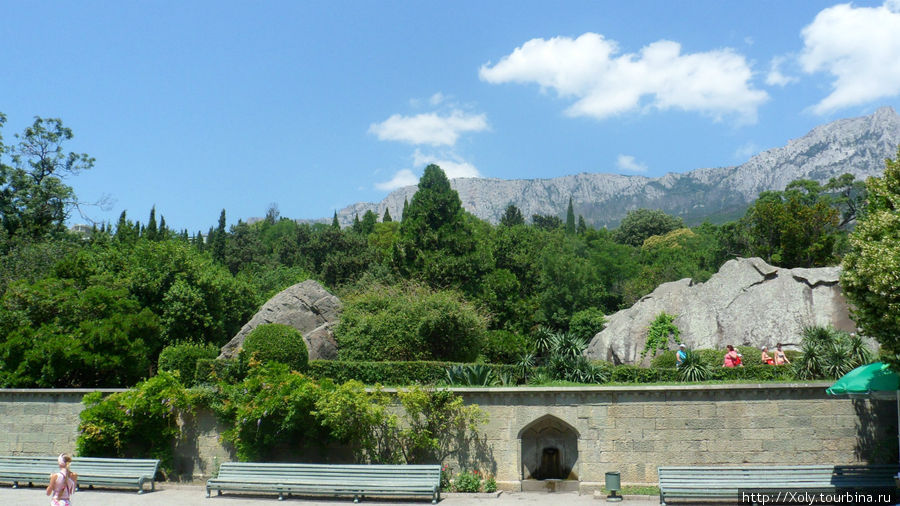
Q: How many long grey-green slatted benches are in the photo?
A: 3